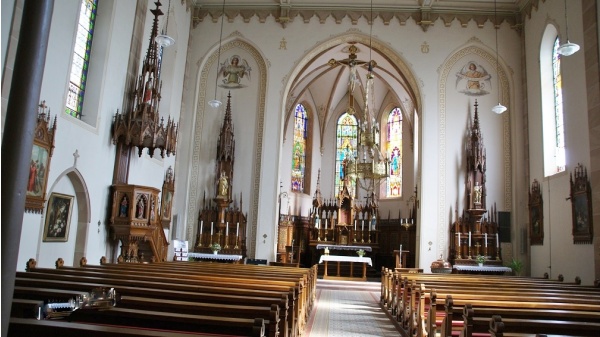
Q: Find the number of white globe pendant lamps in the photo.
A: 4